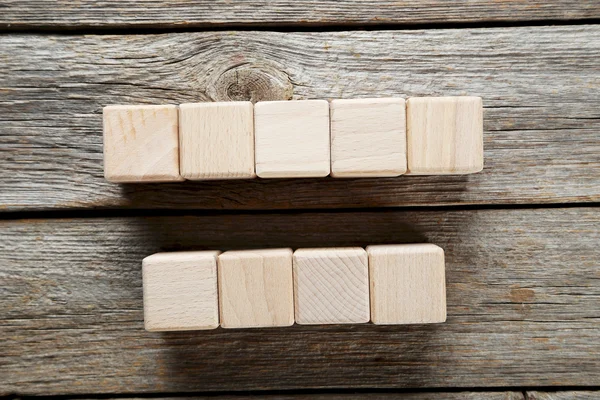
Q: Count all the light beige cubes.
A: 9